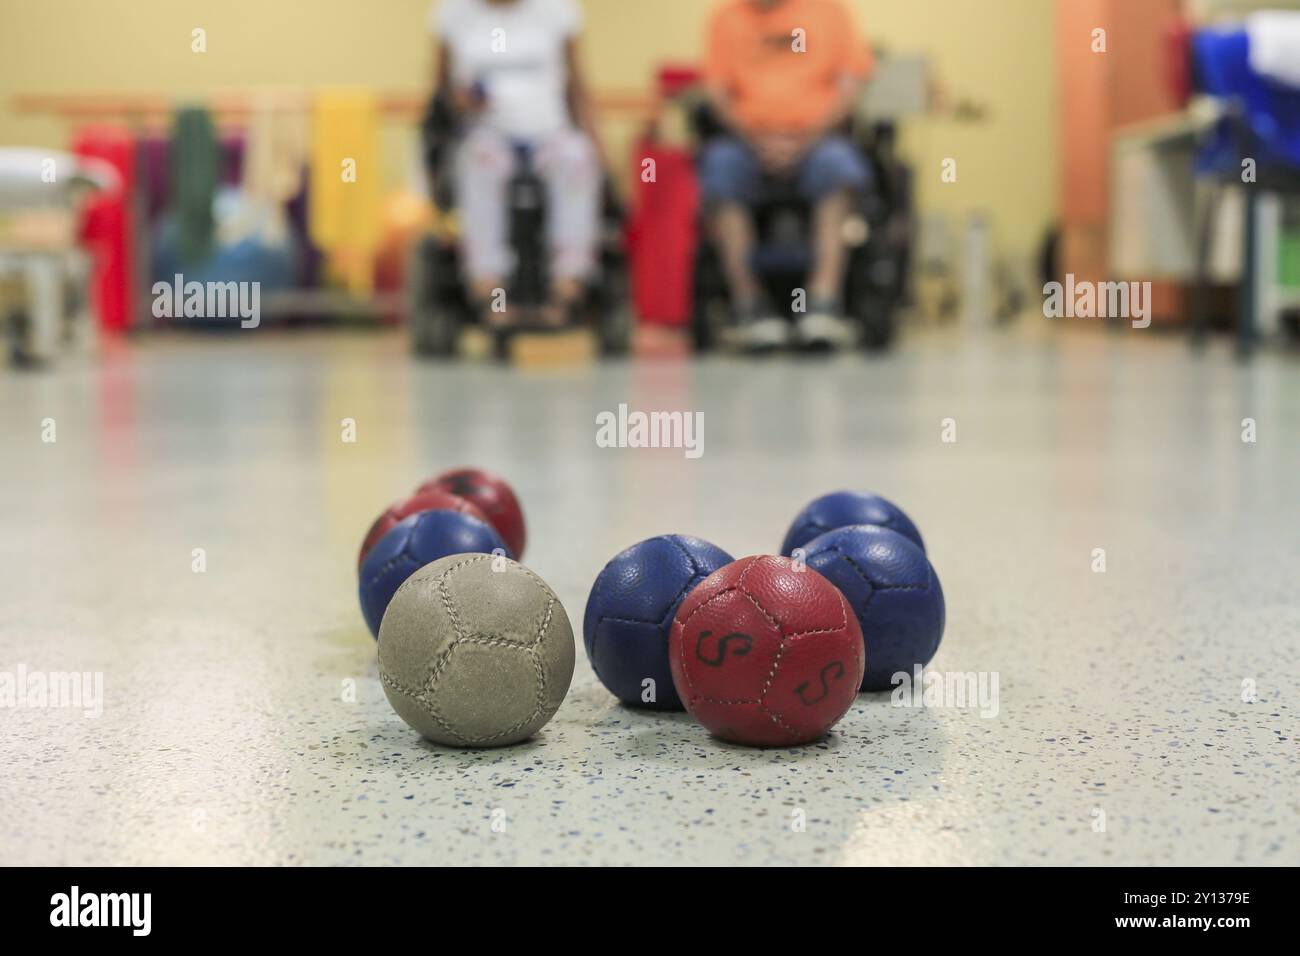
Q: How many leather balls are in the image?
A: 8